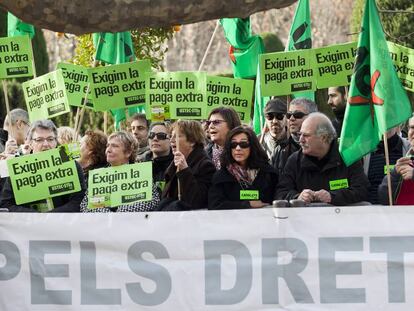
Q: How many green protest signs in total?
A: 11